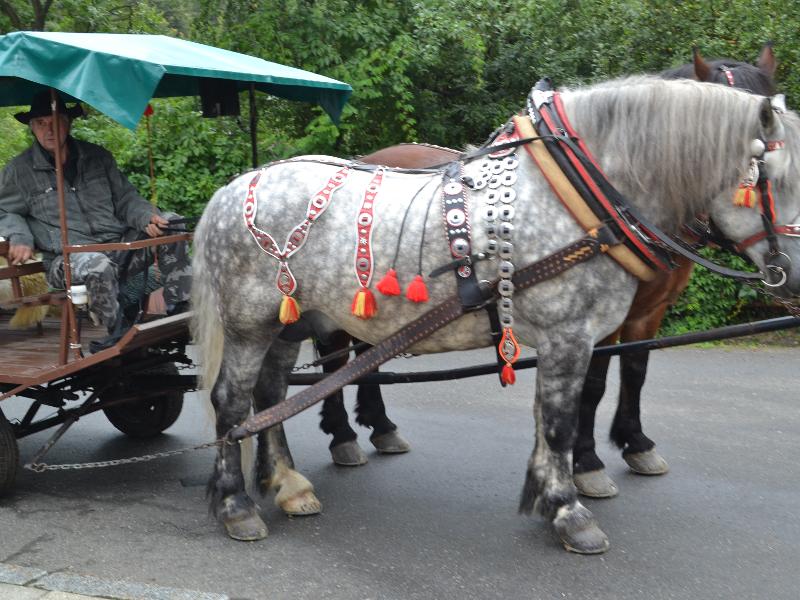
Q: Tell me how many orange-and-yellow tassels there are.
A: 3